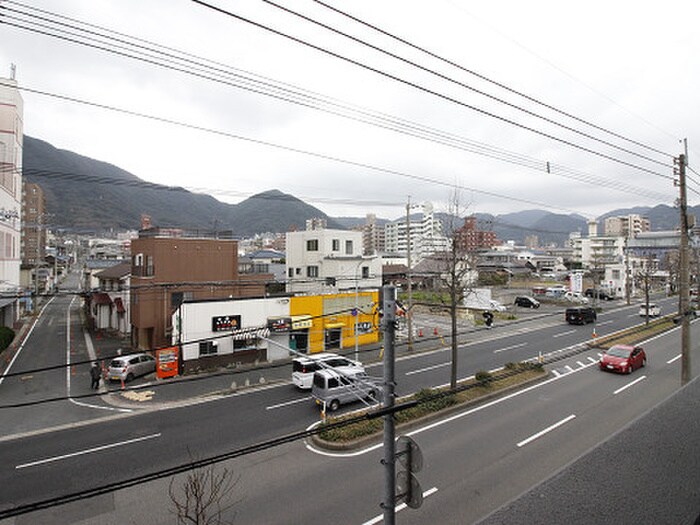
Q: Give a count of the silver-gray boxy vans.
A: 1